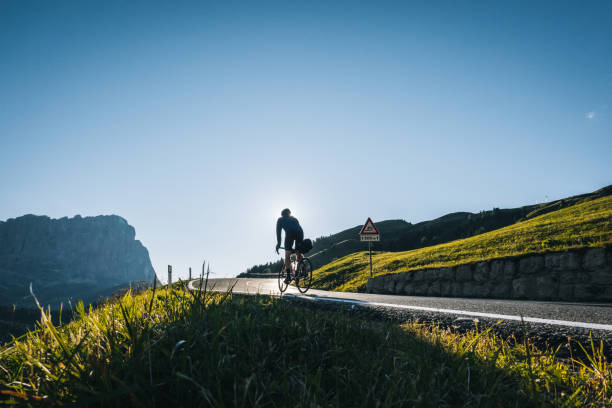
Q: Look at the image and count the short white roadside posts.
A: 2